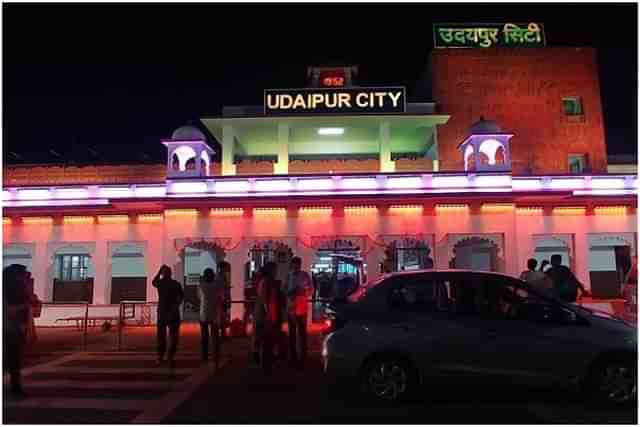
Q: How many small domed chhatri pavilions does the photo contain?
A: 2